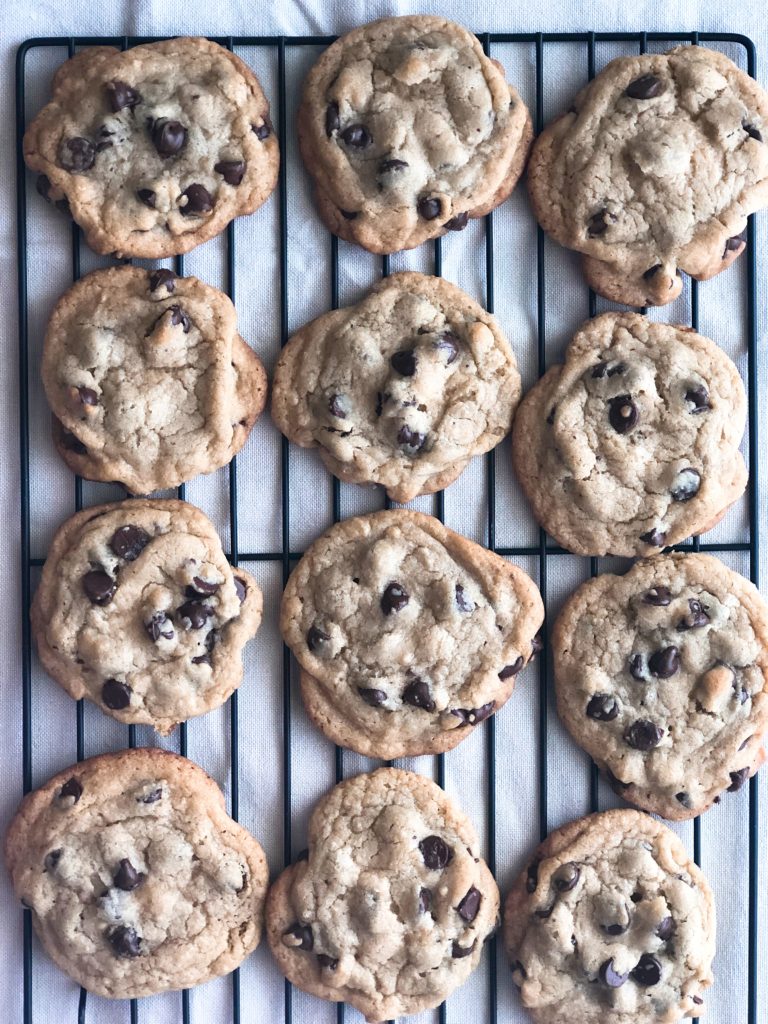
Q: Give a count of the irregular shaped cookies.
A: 12